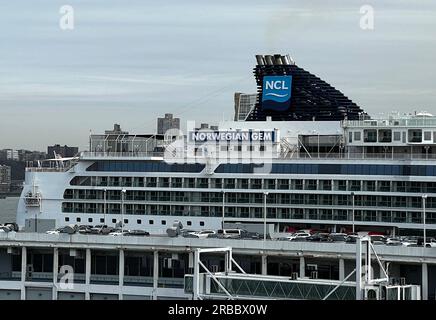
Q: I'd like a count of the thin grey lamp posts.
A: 6